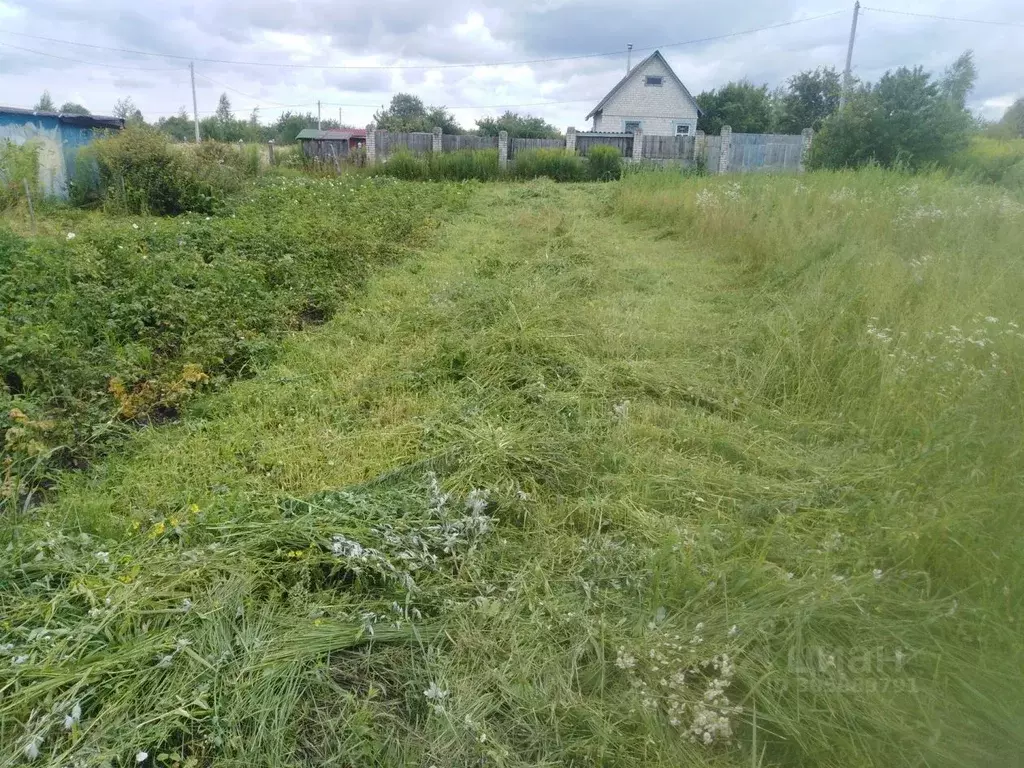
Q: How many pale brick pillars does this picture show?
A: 8